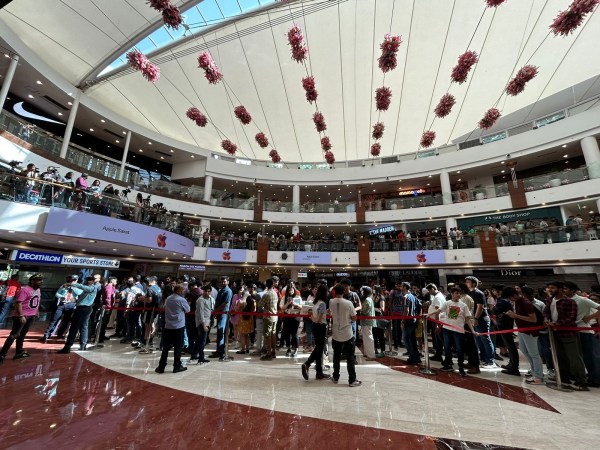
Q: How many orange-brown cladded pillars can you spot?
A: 6